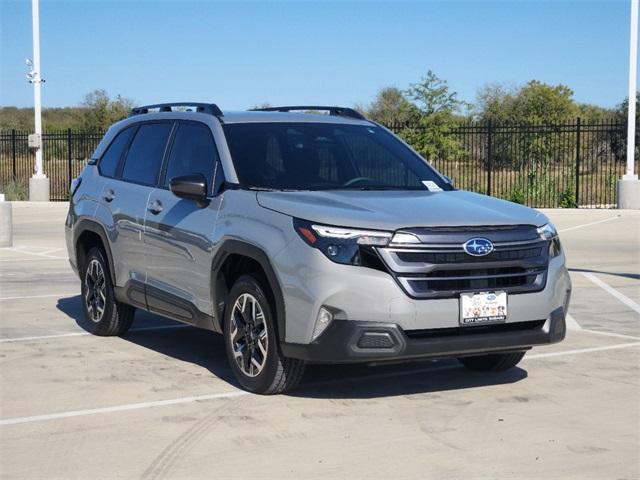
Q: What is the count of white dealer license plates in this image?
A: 1